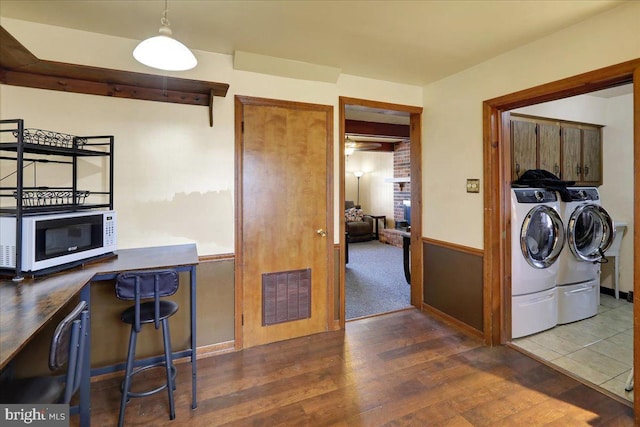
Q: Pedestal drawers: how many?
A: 2